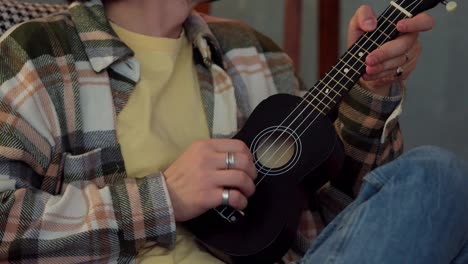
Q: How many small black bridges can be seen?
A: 1